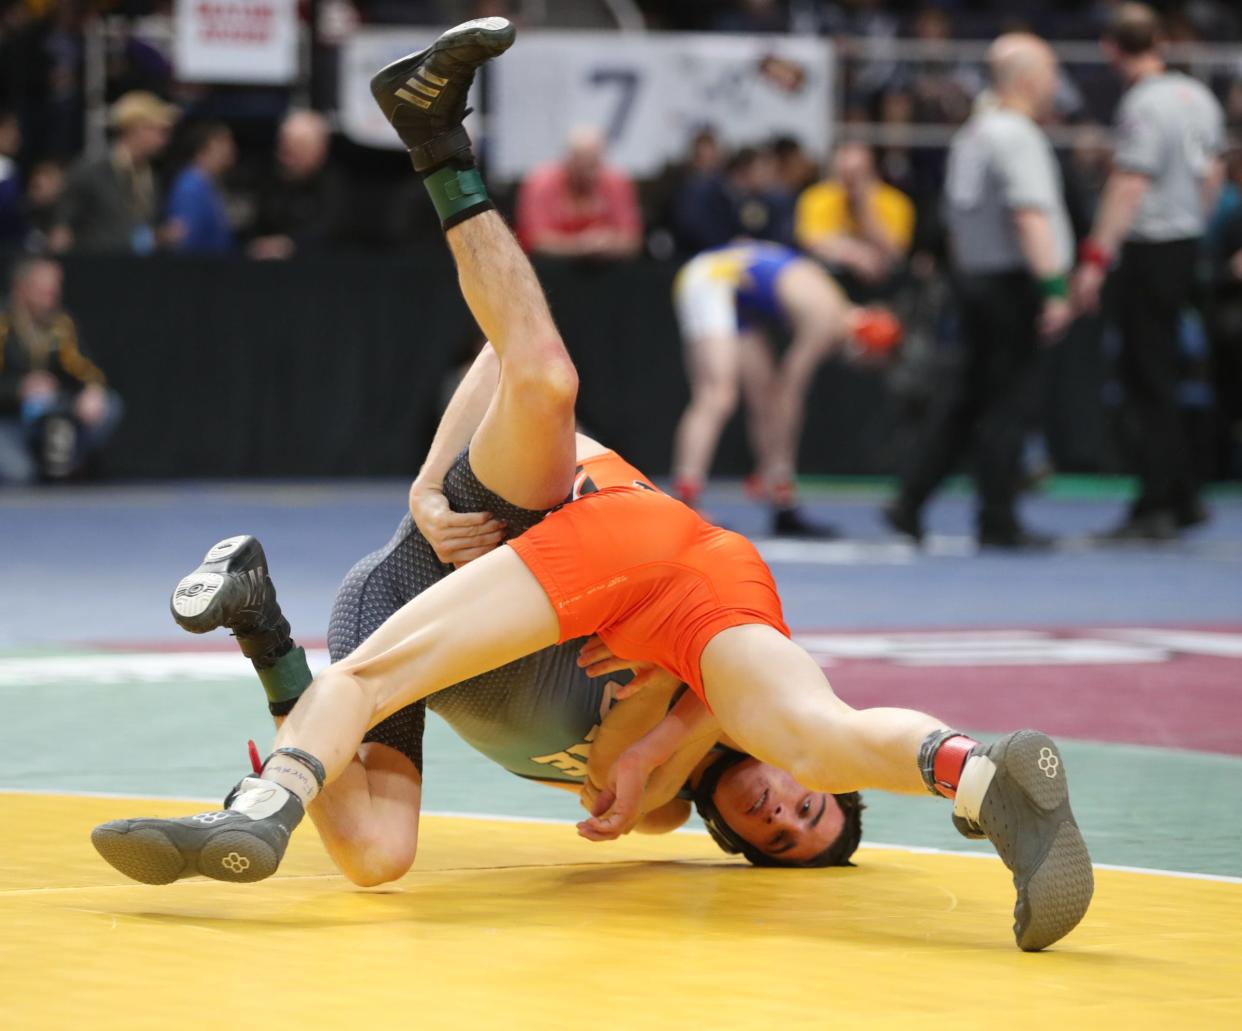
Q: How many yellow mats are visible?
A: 1